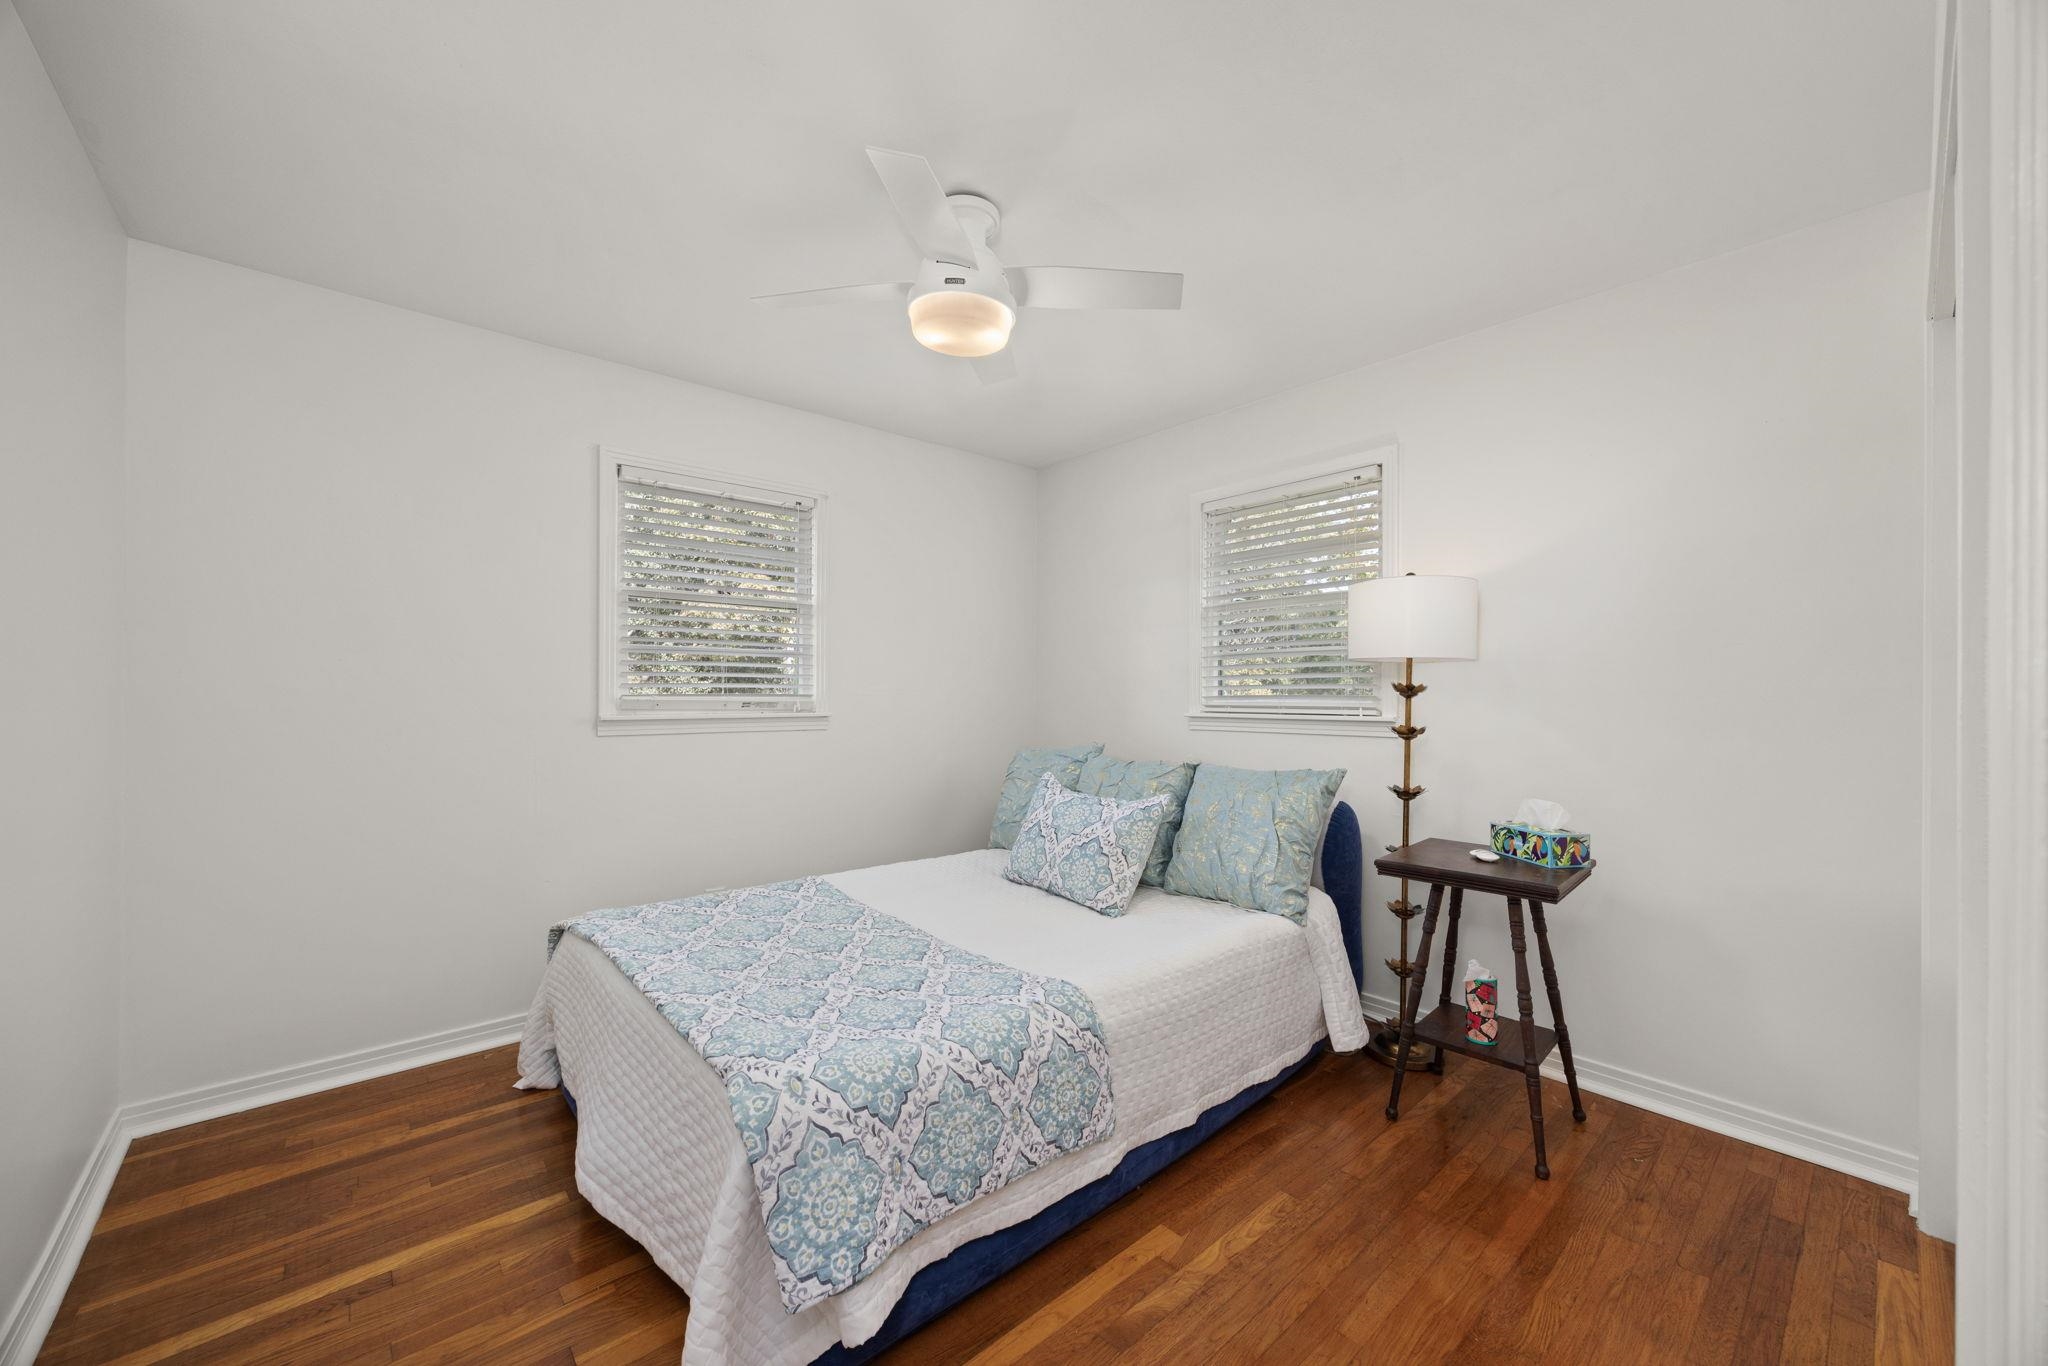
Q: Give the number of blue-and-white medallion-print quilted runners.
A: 1